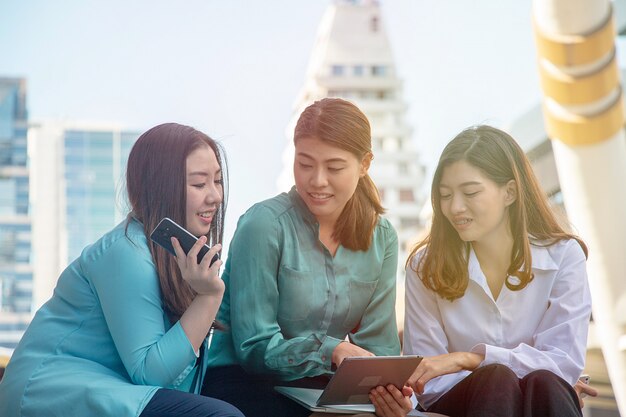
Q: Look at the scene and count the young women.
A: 3